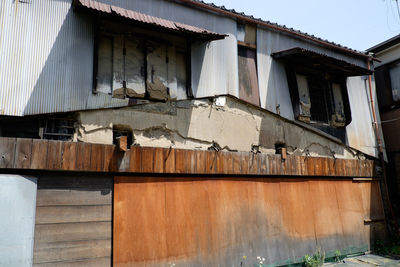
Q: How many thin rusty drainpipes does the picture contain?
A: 1